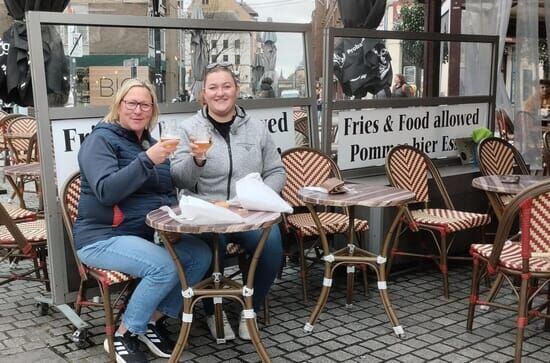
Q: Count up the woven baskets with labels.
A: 0